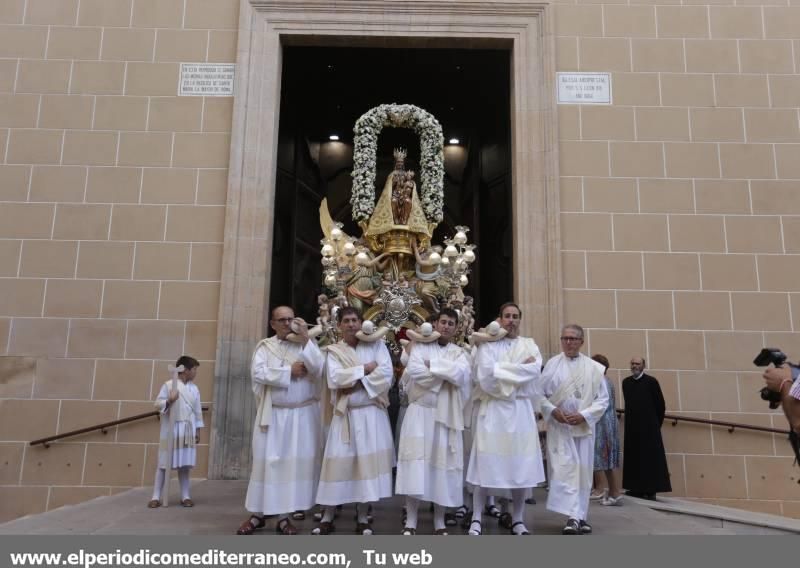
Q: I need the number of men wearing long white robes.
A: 5